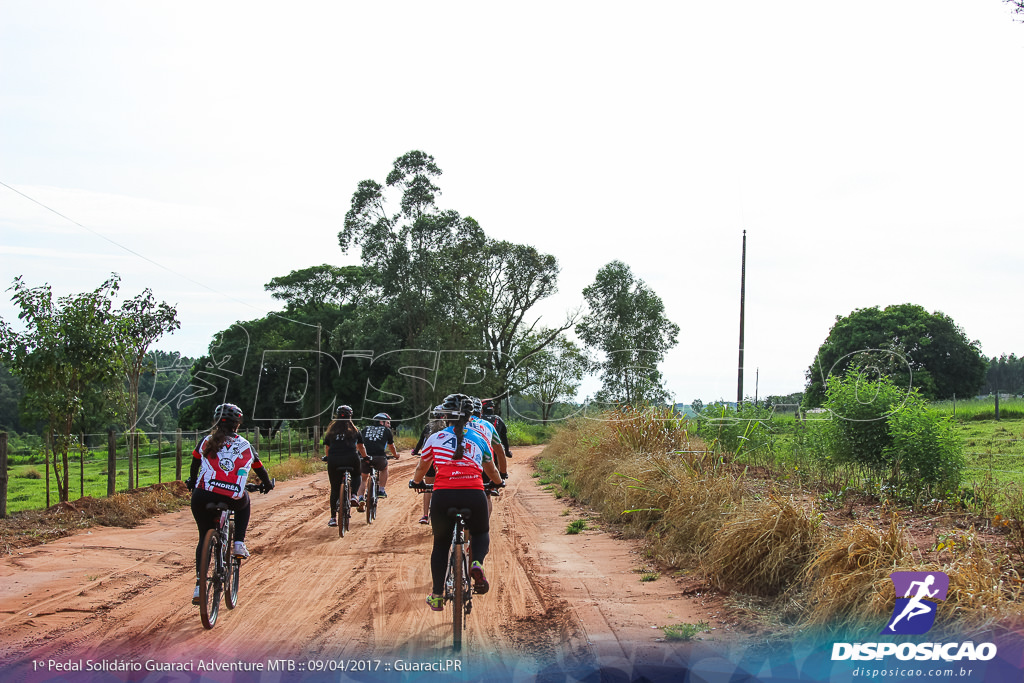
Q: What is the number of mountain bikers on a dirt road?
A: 7